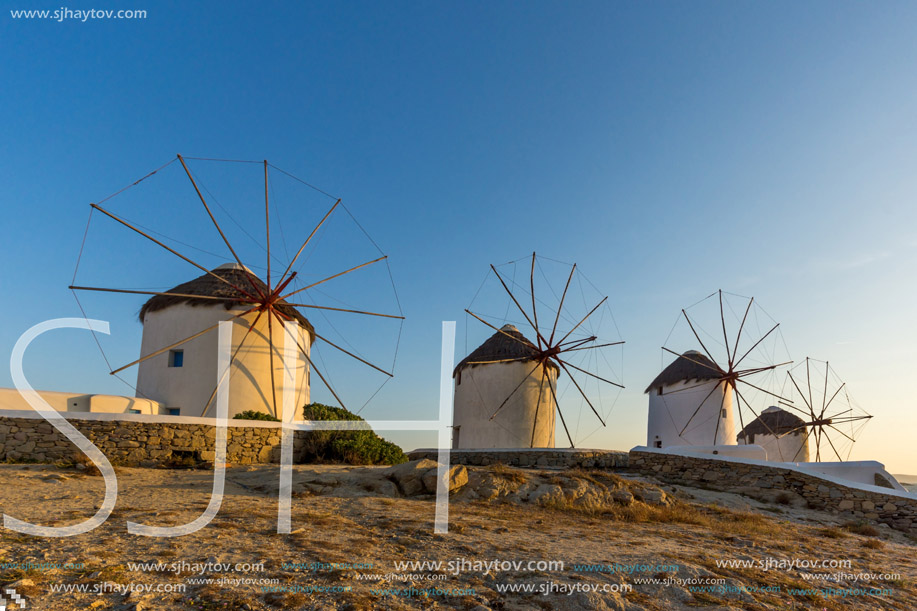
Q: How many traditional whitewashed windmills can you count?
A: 4